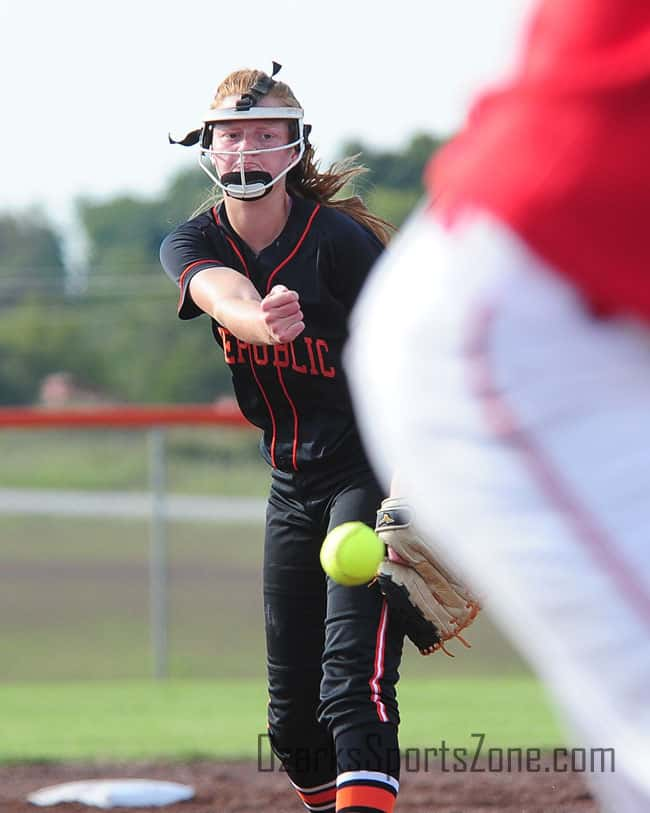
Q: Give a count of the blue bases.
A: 0